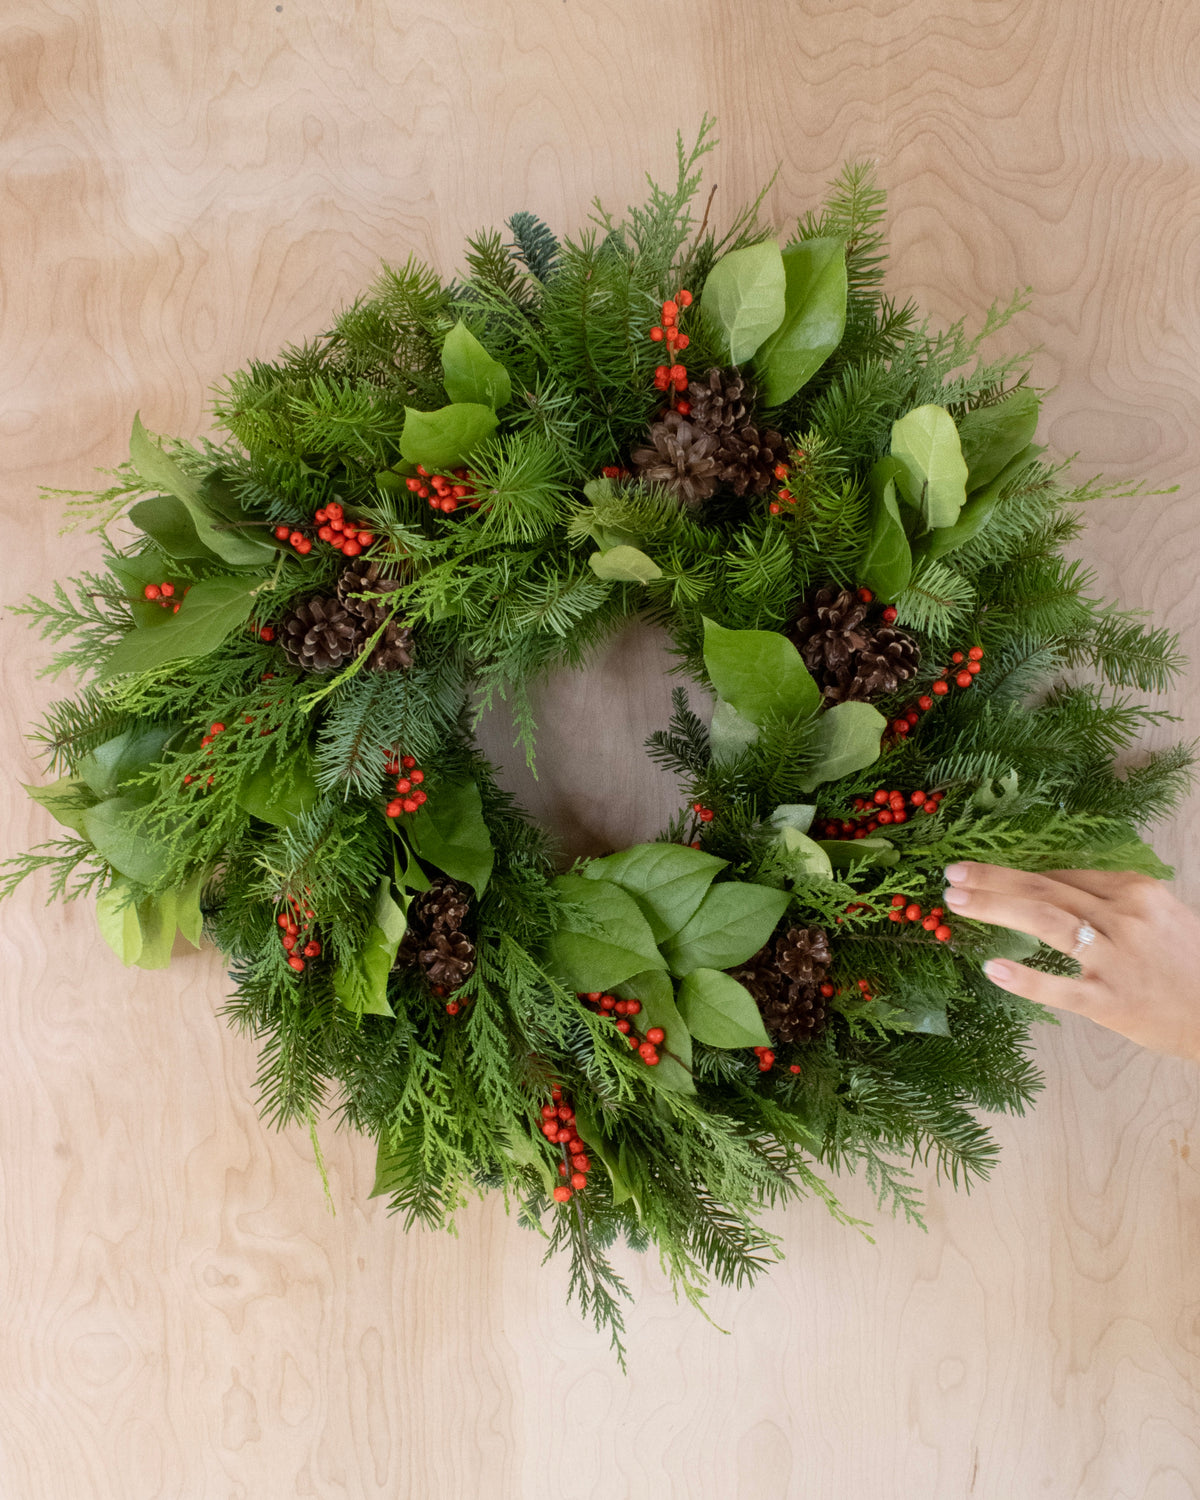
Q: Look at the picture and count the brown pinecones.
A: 15